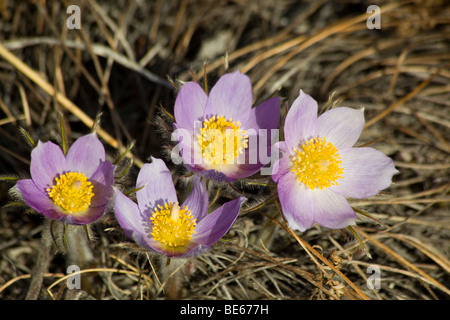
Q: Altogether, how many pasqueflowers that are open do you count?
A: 4